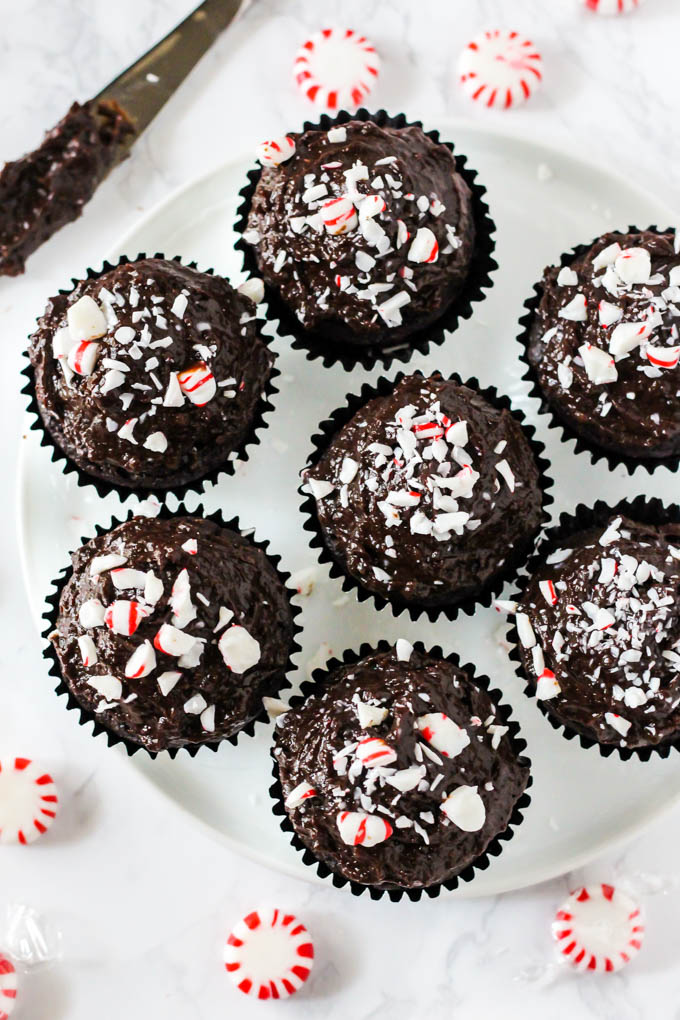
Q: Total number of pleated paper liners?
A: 7